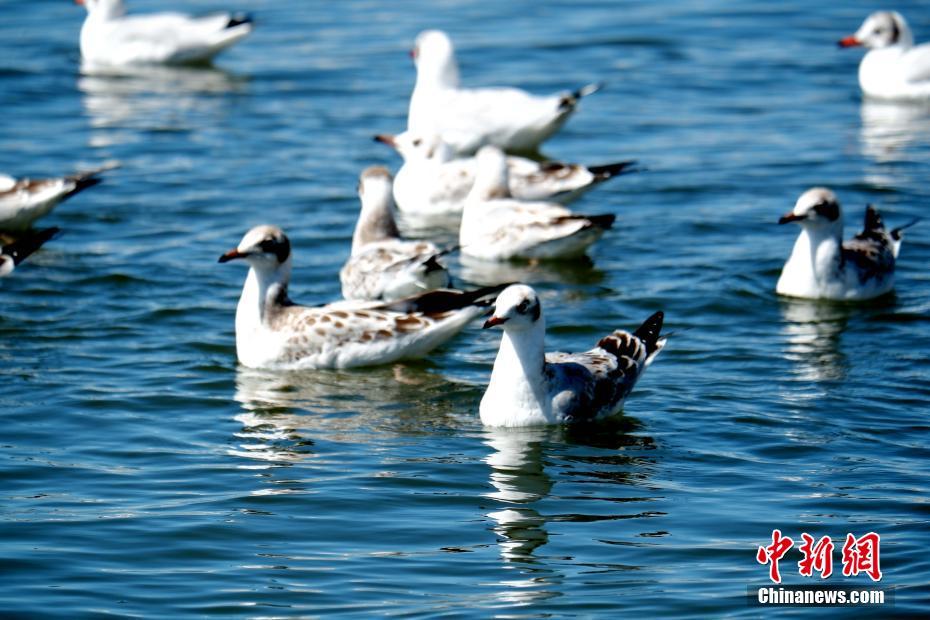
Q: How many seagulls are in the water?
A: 11